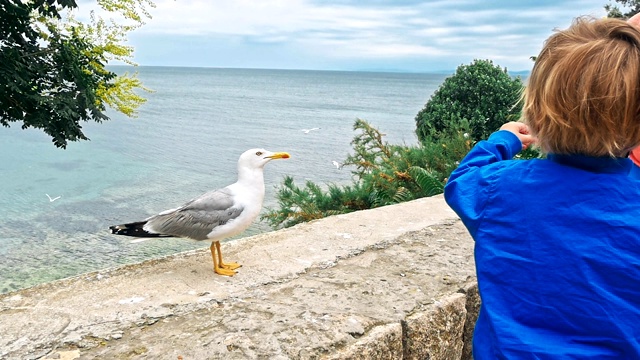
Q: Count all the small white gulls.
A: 3